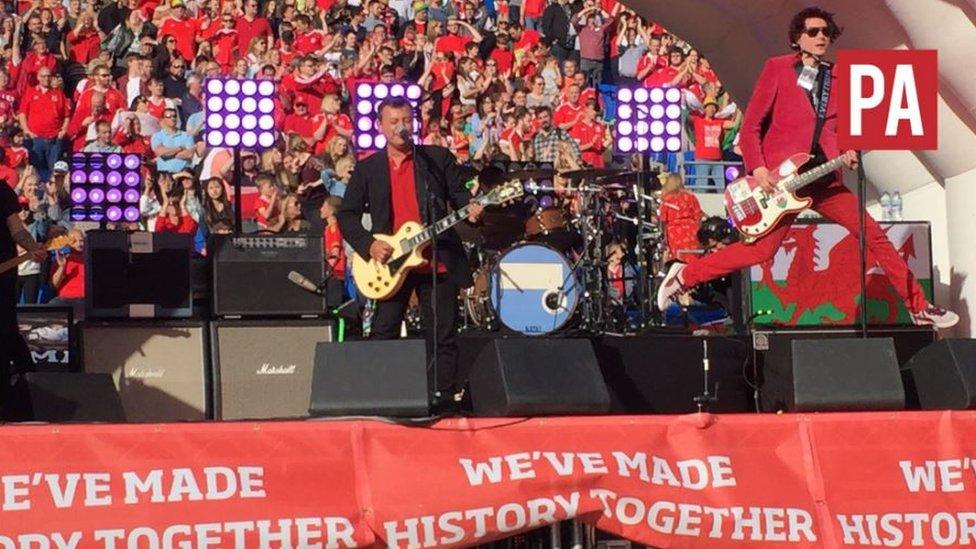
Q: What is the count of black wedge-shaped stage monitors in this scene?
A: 5